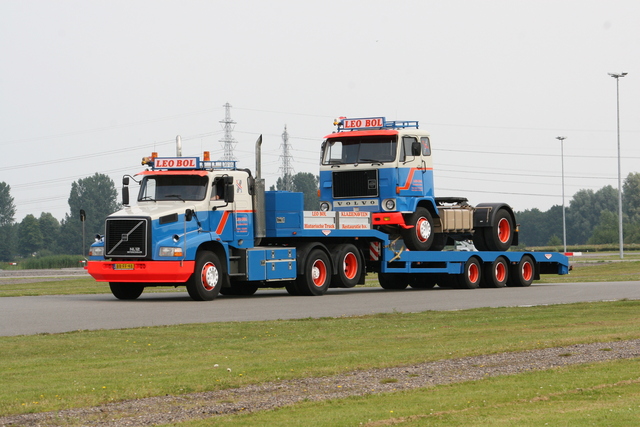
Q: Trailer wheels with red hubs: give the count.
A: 3